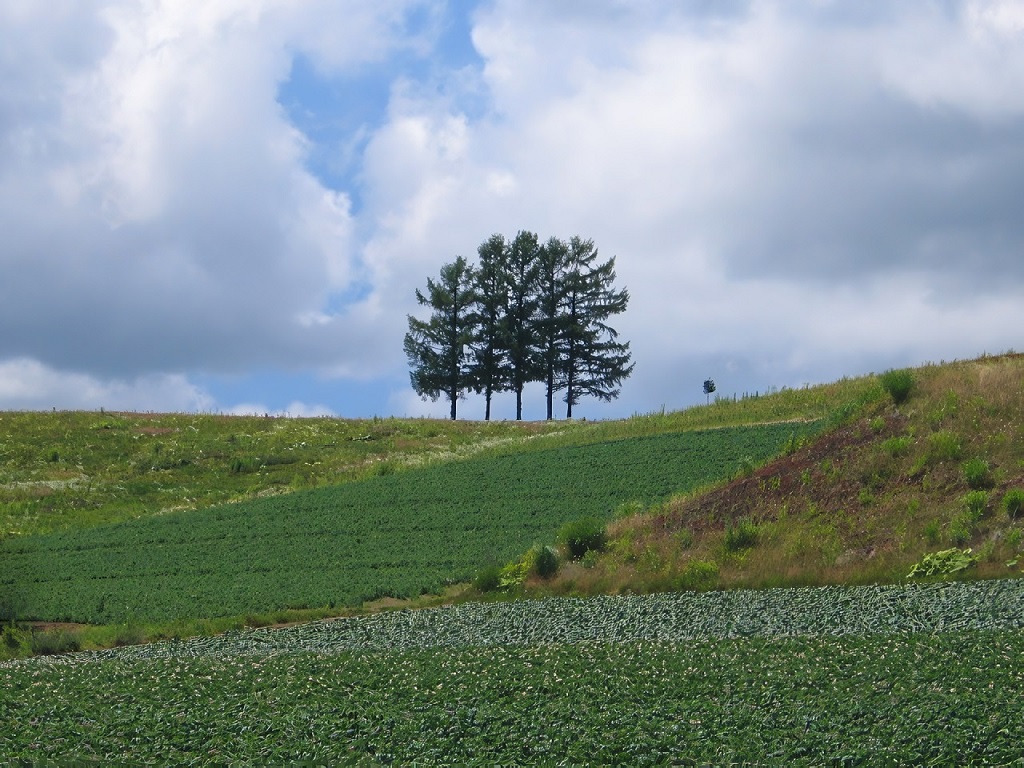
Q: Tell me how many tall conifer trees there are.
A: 5